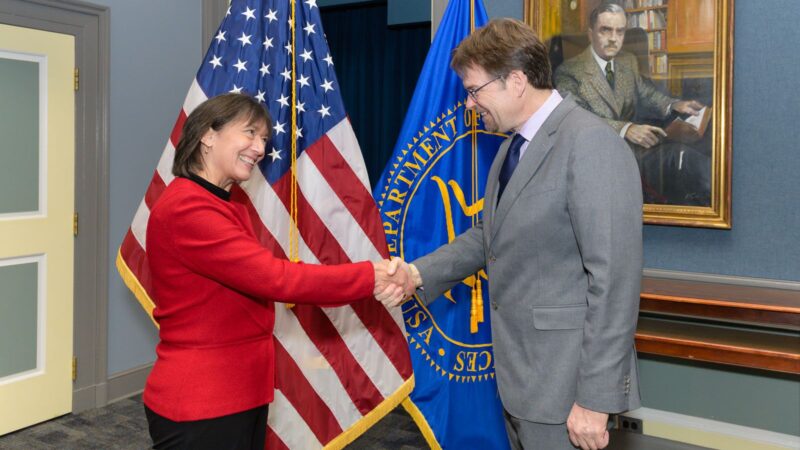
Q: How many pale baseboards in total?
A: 1